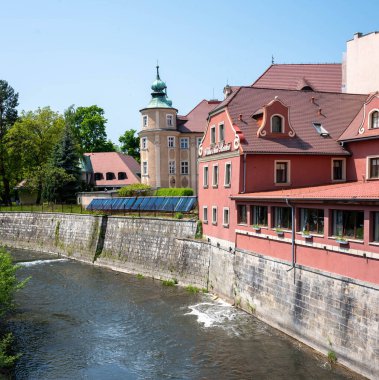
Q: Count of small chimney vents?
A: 3